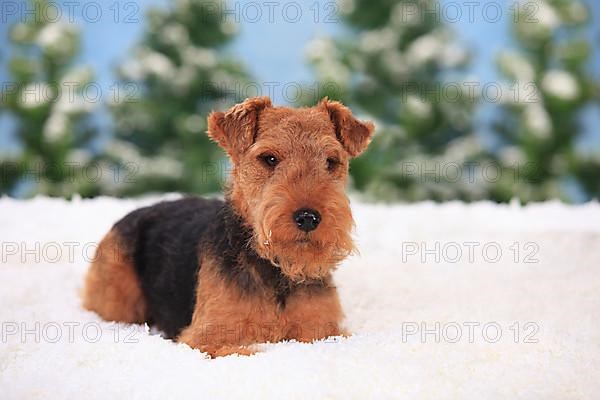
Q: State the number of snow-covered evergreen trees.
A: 4